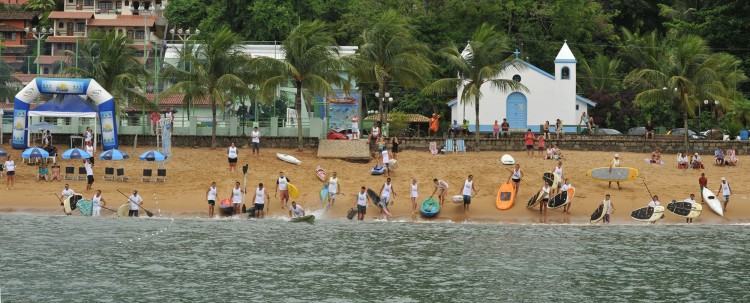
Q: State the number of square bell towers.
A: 2